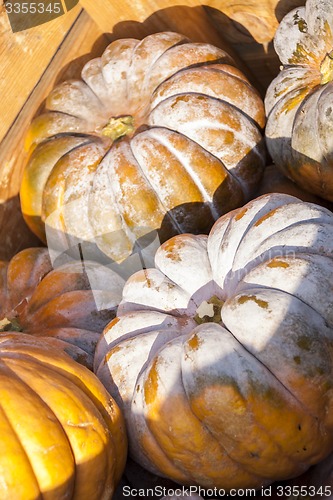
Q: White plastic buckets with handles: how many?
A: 0